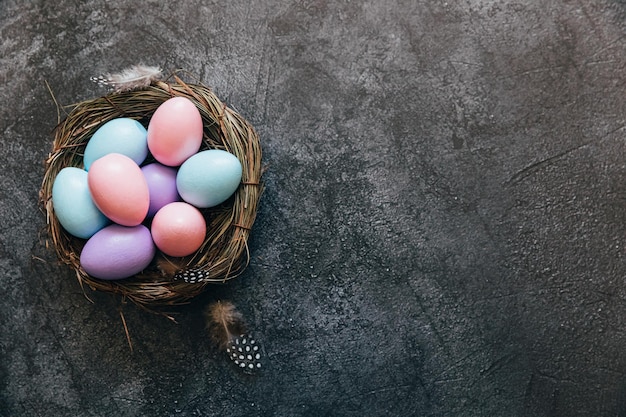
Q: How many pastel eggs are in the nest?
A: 8